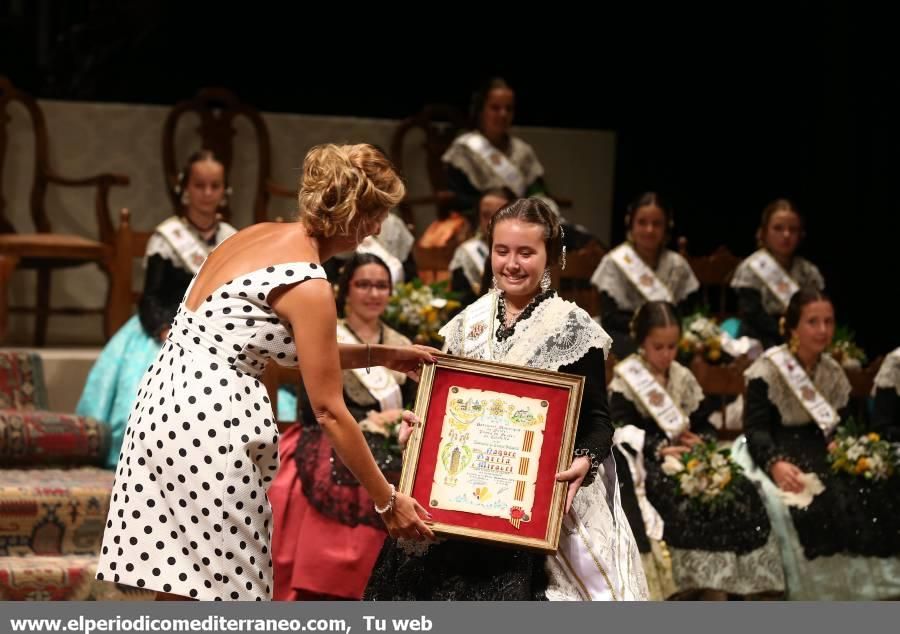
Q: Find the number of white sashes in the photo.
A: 10